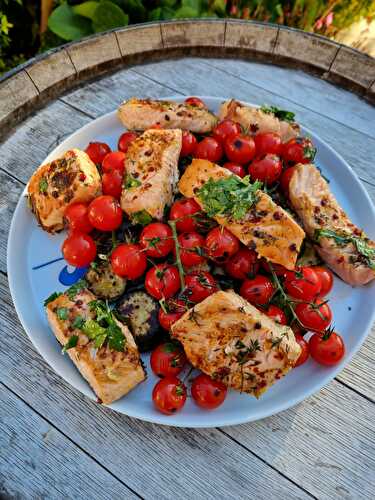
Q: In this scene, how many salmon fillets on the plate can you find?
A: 8